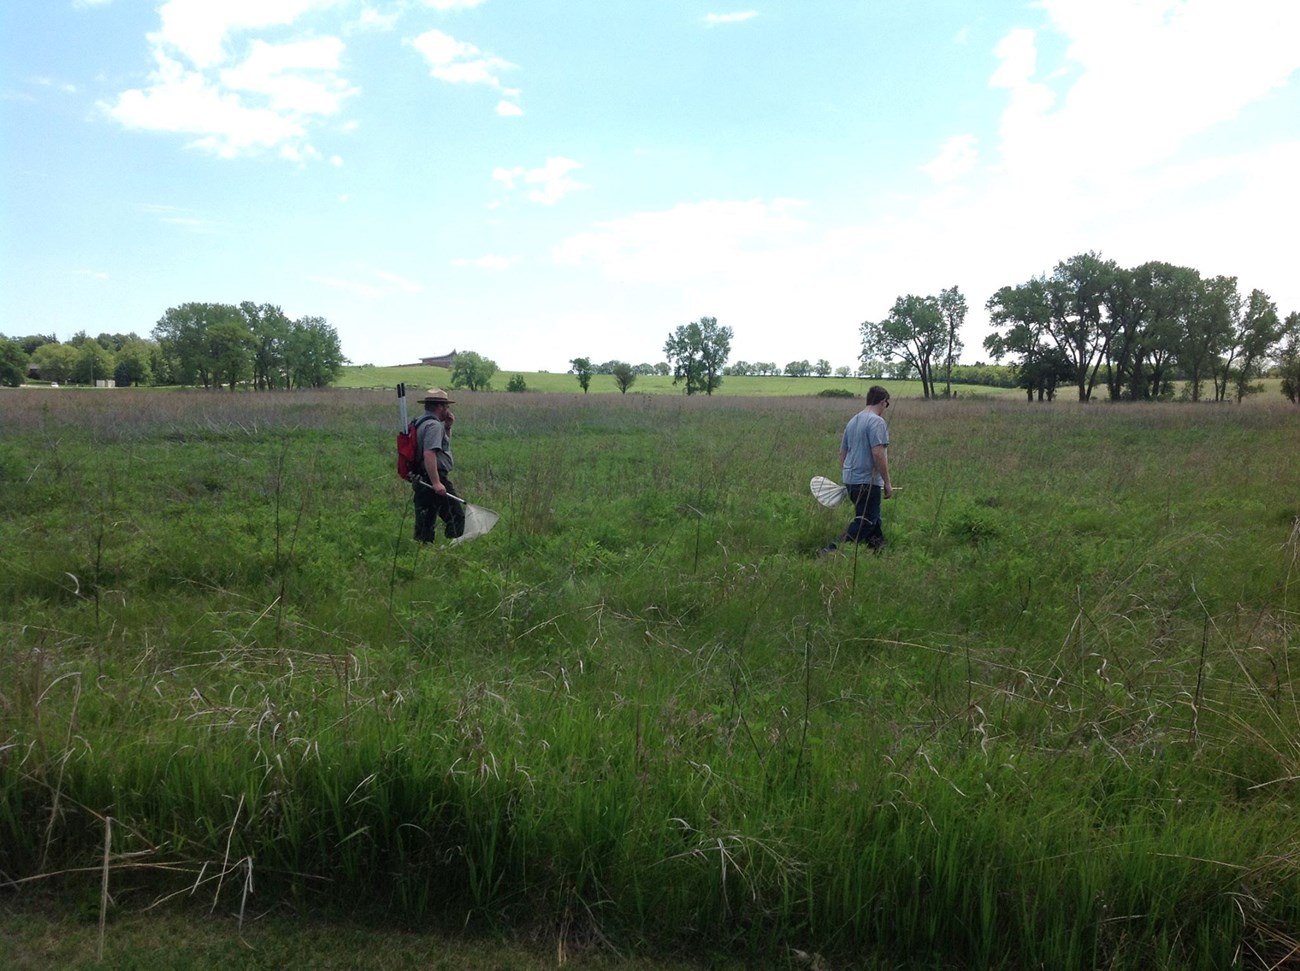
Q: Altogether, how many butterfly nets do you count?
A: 2